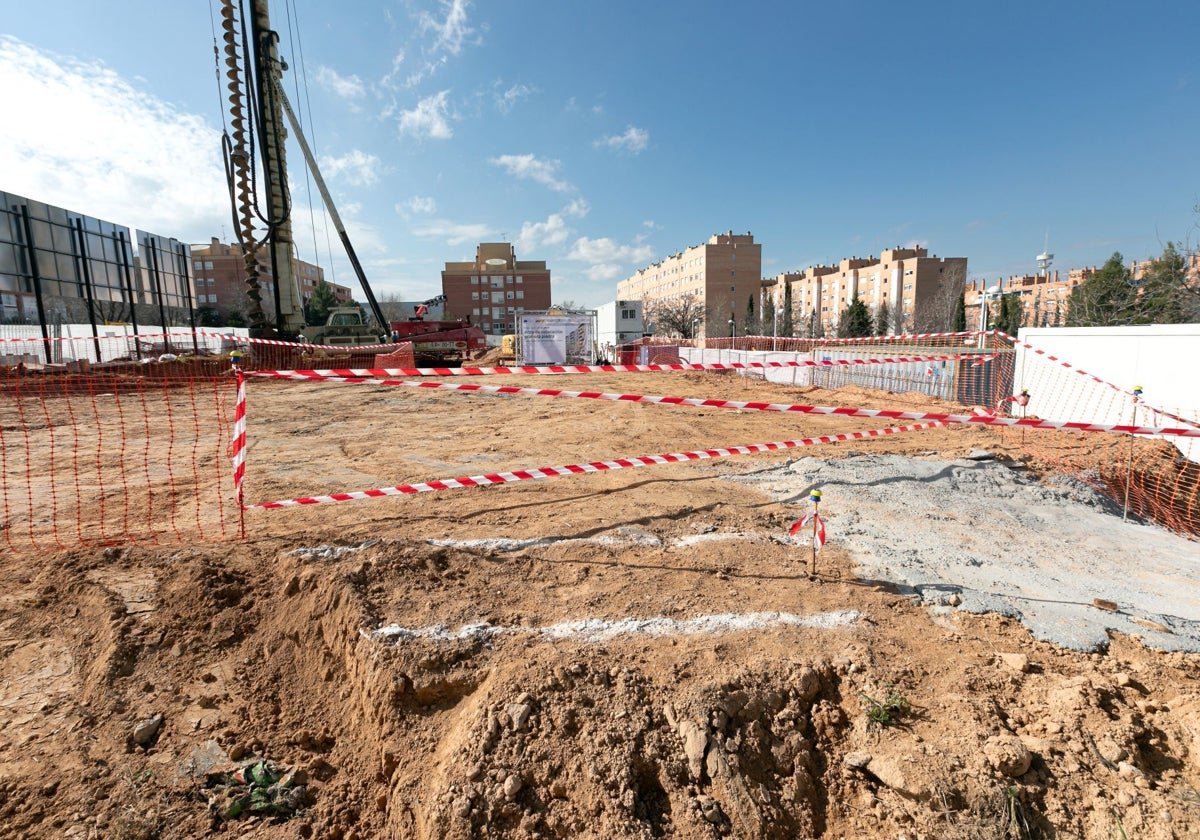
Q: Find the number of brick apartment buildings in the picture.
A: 5